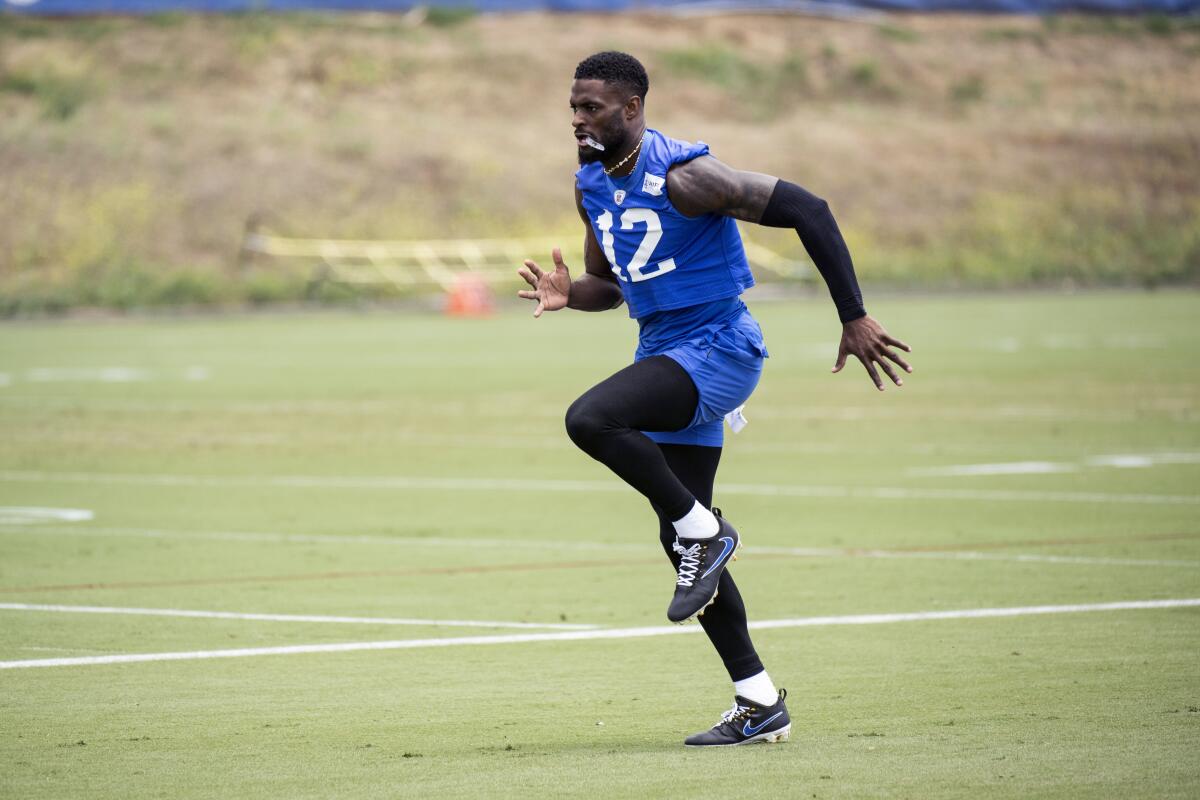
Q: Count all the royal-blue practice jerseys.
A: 1